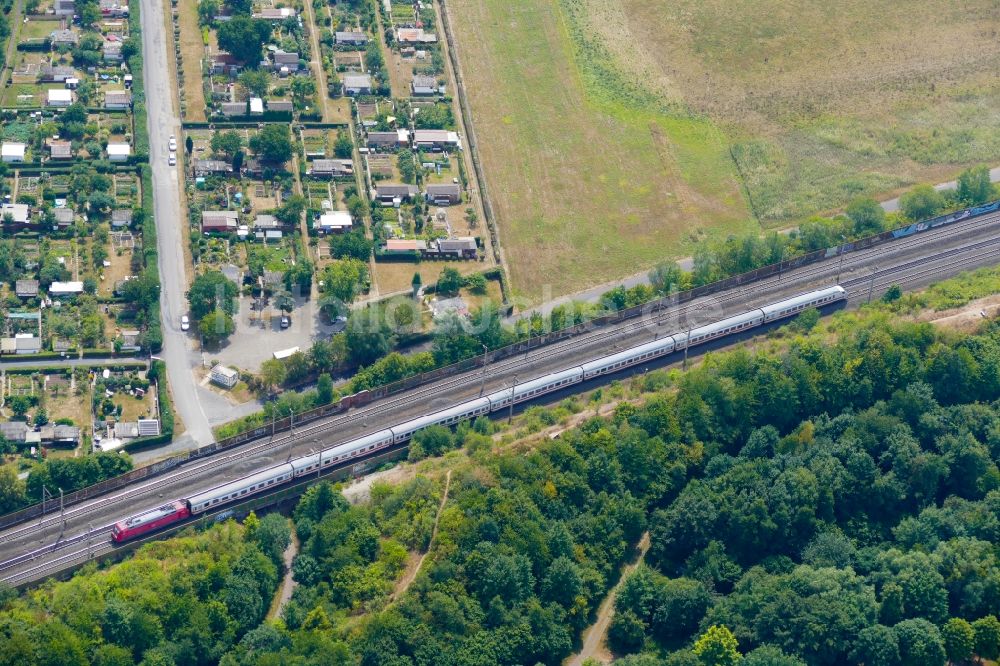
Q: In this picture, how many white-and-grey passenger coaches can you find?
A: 7